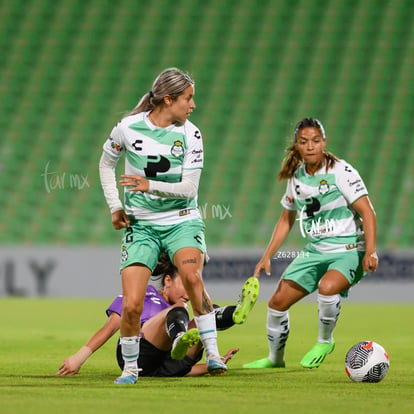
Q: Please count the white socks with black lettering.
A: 2